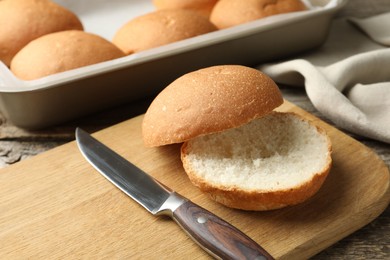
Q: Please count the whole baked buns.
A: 5